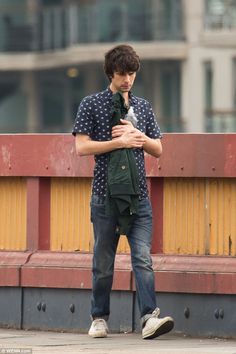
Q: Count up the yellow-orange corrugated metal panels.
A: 3